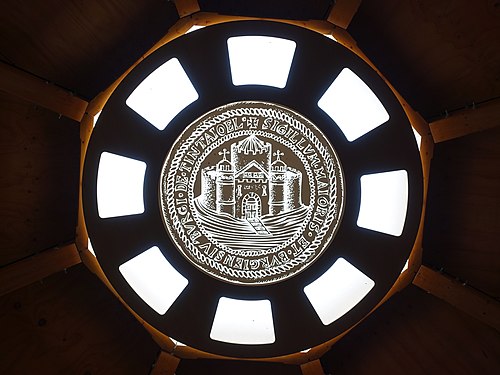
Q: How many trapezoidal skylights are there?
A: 8